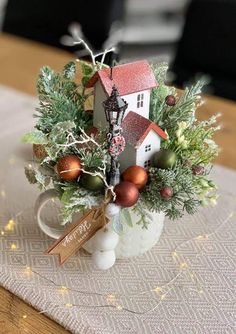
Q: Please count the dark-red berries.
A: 3